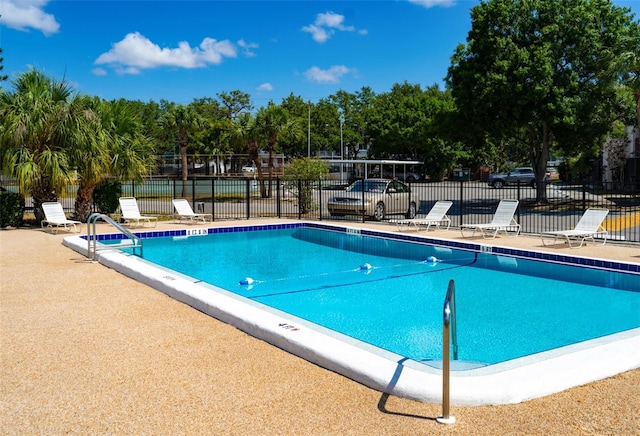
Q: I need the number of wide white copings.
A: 1